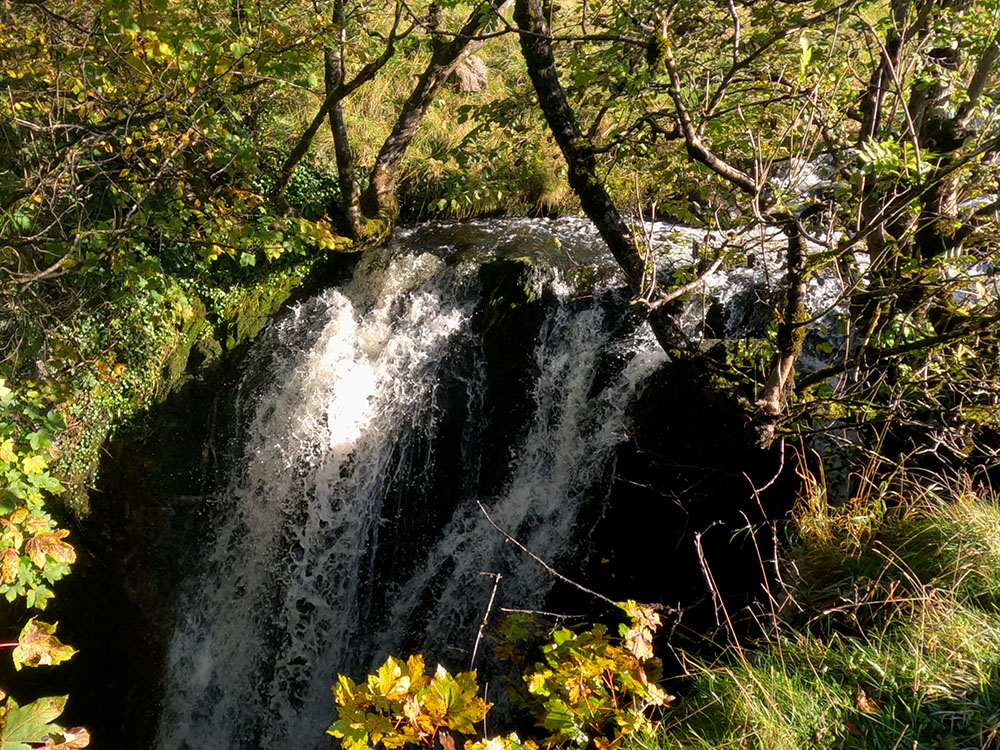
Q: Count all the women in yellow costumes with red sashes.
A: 0